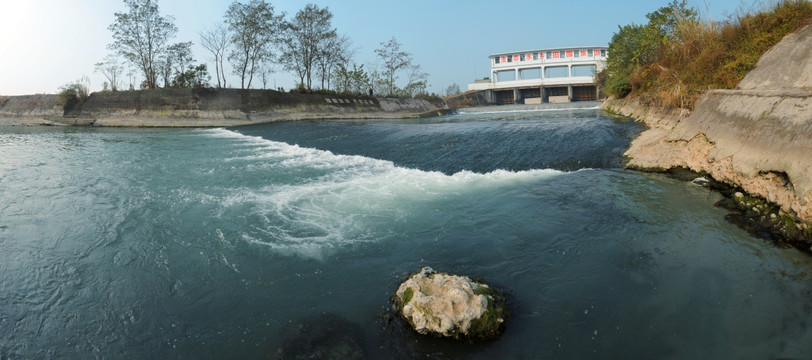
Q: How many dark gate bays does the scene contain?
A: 4